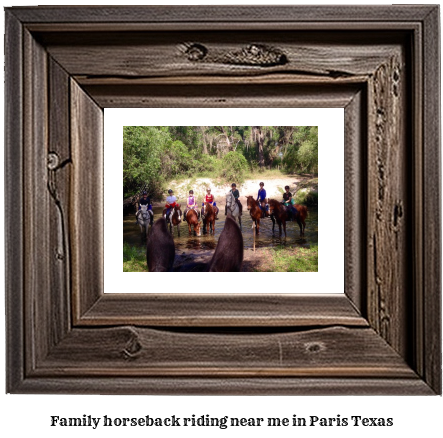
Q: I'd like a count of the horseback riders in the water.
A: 7